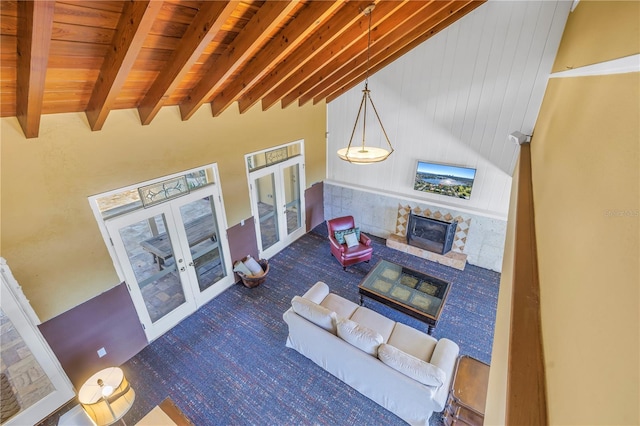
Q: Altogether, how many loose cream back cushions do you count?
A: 3